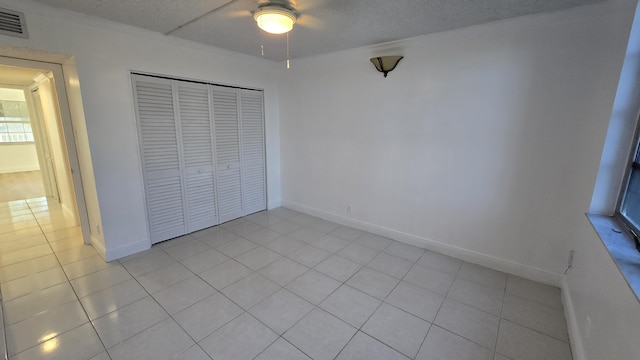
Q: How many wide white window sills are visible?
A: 1